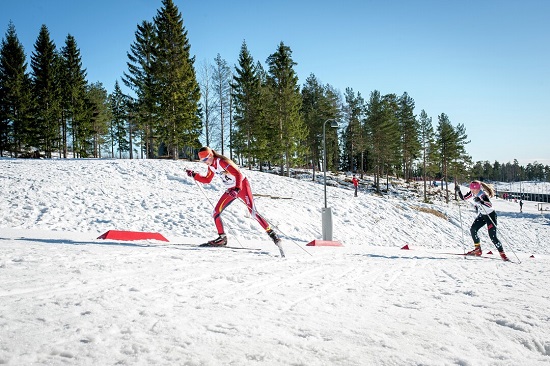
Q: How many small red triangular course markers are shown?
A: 3